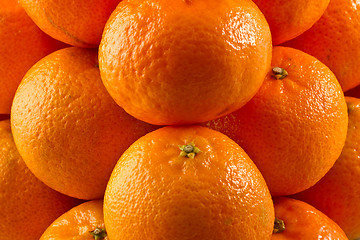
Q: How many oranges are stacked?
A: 12